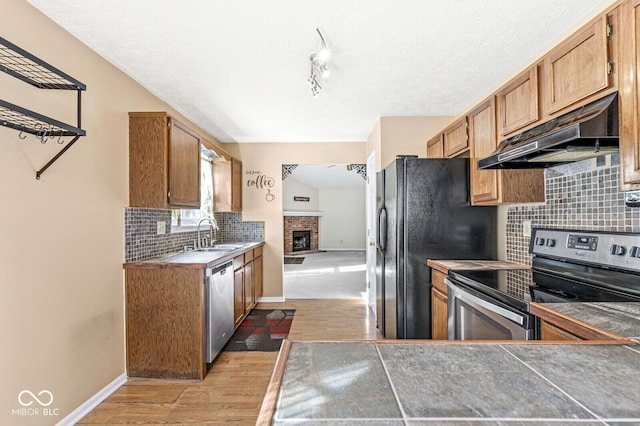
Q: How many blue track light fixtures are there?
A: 0